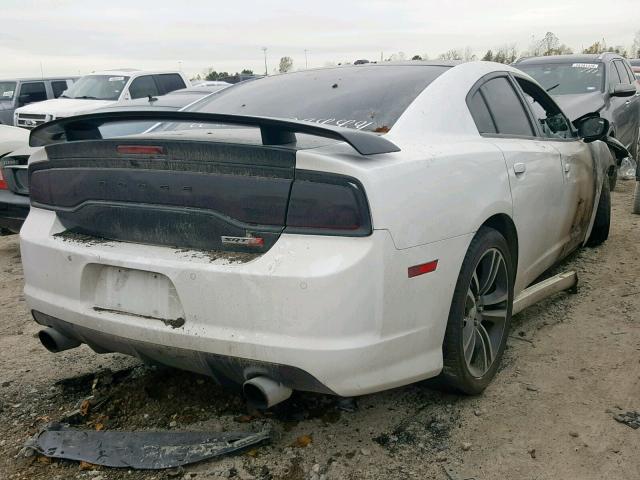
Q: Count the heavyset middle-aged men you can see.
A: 0